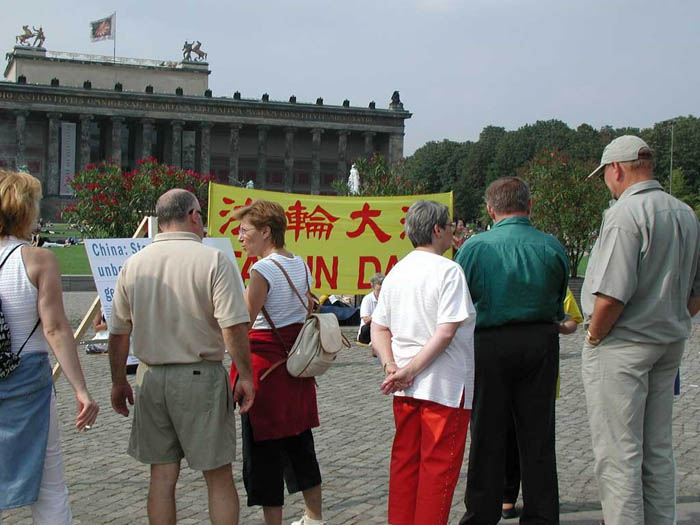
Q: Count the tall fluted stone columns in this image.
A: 13